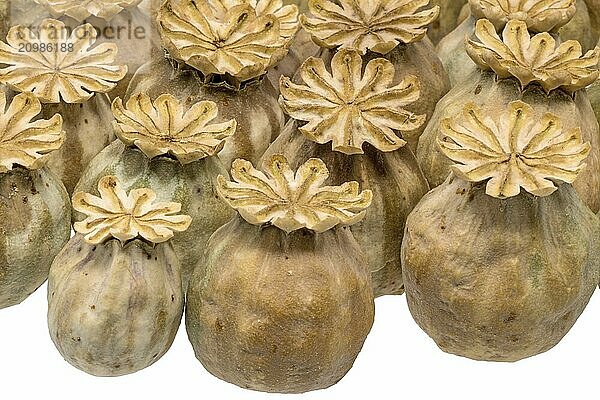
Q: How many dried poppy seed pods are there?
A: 13